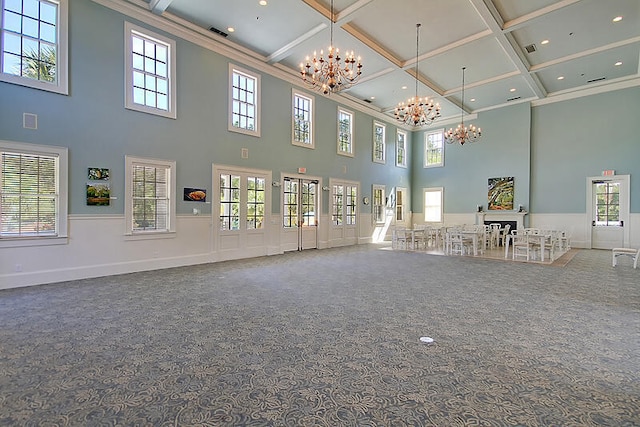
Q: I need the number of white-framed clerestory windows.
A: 8